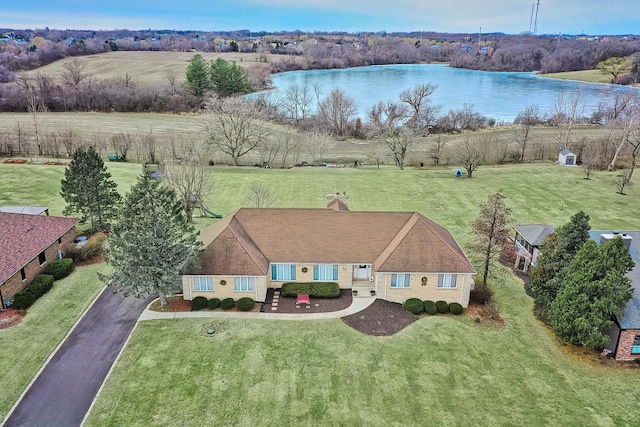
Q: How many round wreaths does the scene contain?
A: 3